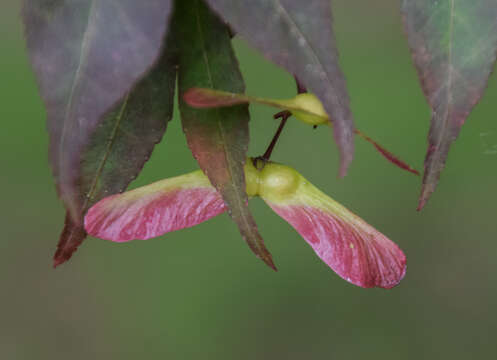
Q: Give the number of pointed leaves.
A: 5